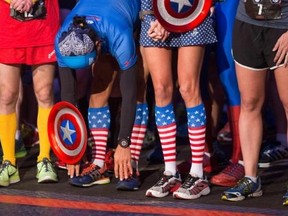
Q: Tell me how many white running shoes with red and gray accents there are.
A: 2